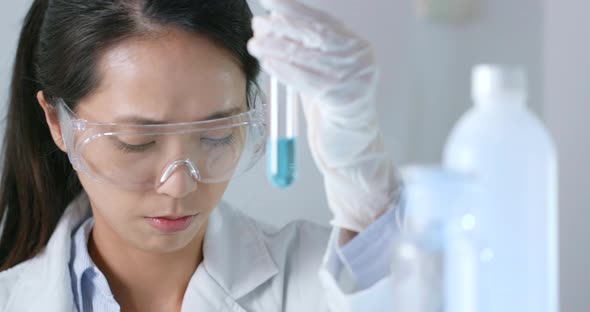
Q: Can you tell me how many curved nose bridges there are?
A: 1